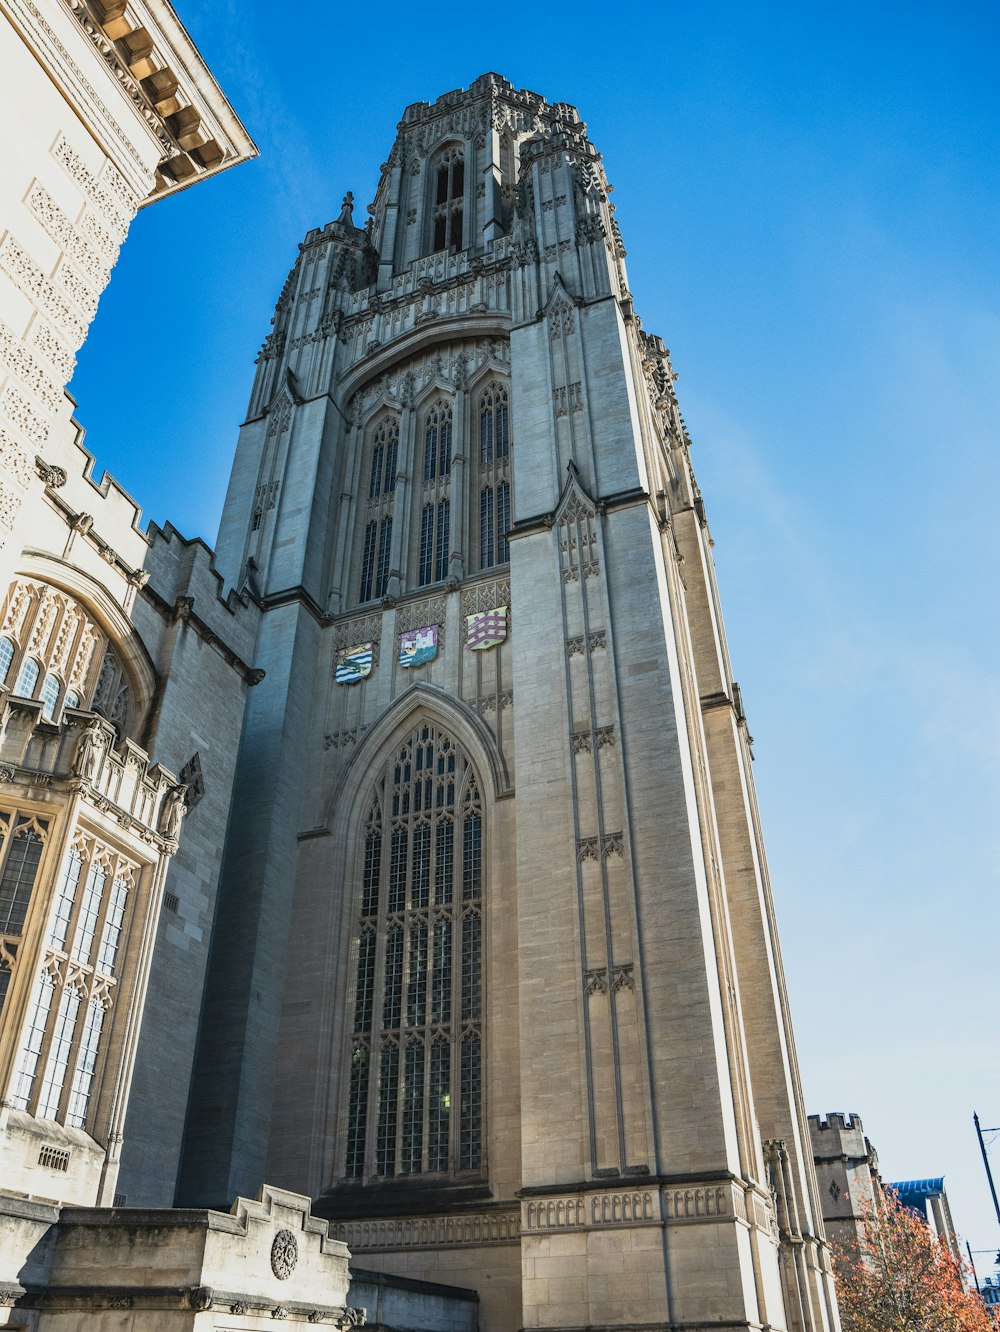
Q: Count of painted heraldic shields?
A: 3